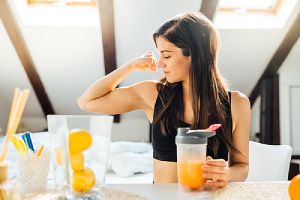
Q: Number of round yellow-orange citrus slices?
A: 3